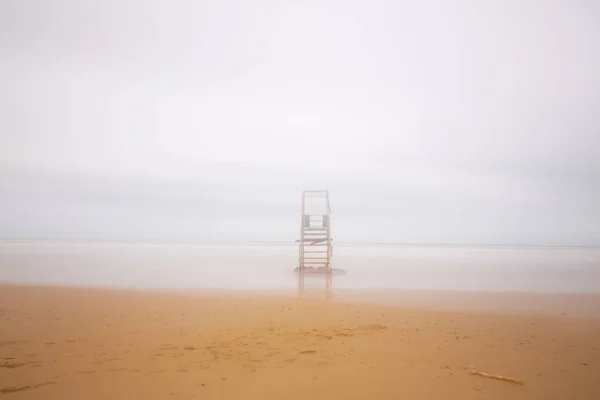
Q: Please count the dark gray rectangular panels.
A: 2